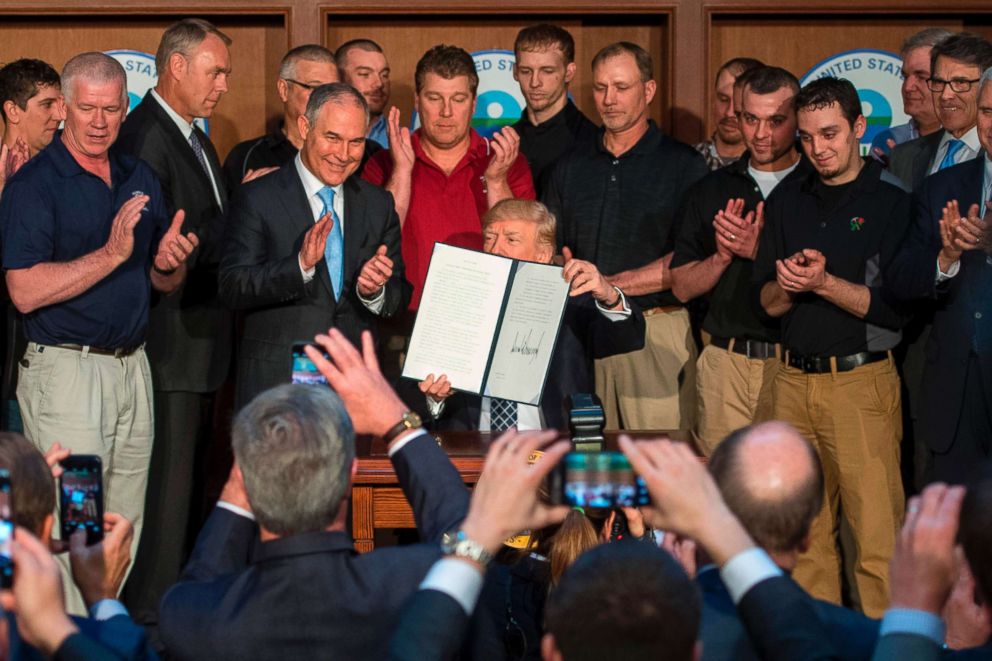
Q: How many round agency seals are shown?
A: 3